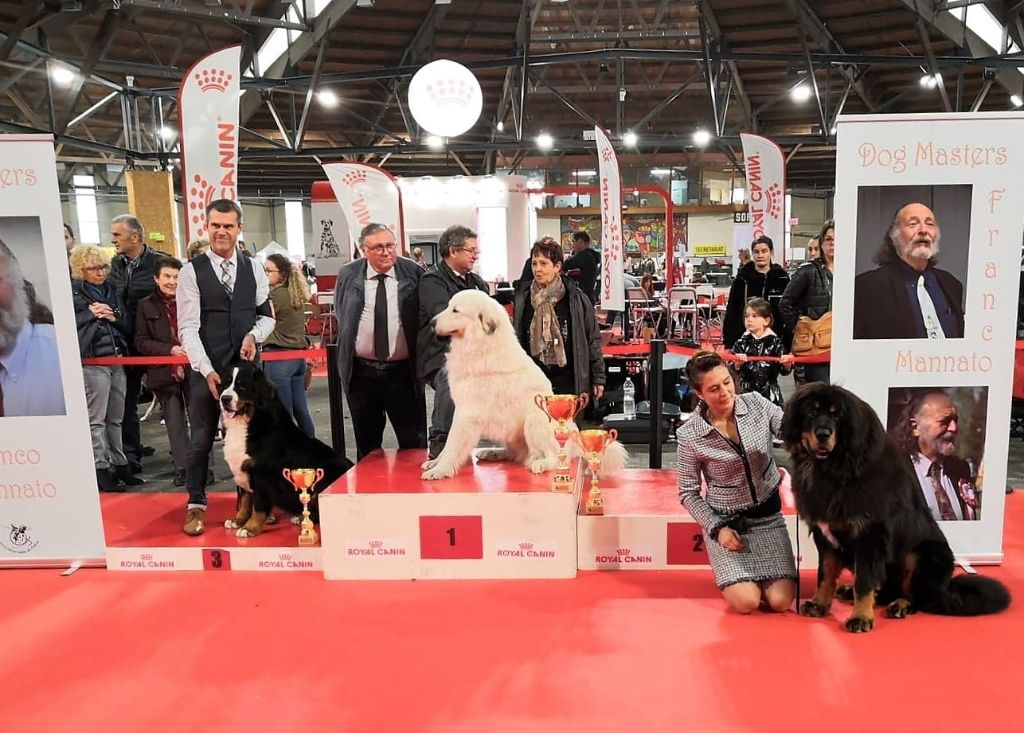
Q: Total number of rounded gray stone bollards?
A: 0